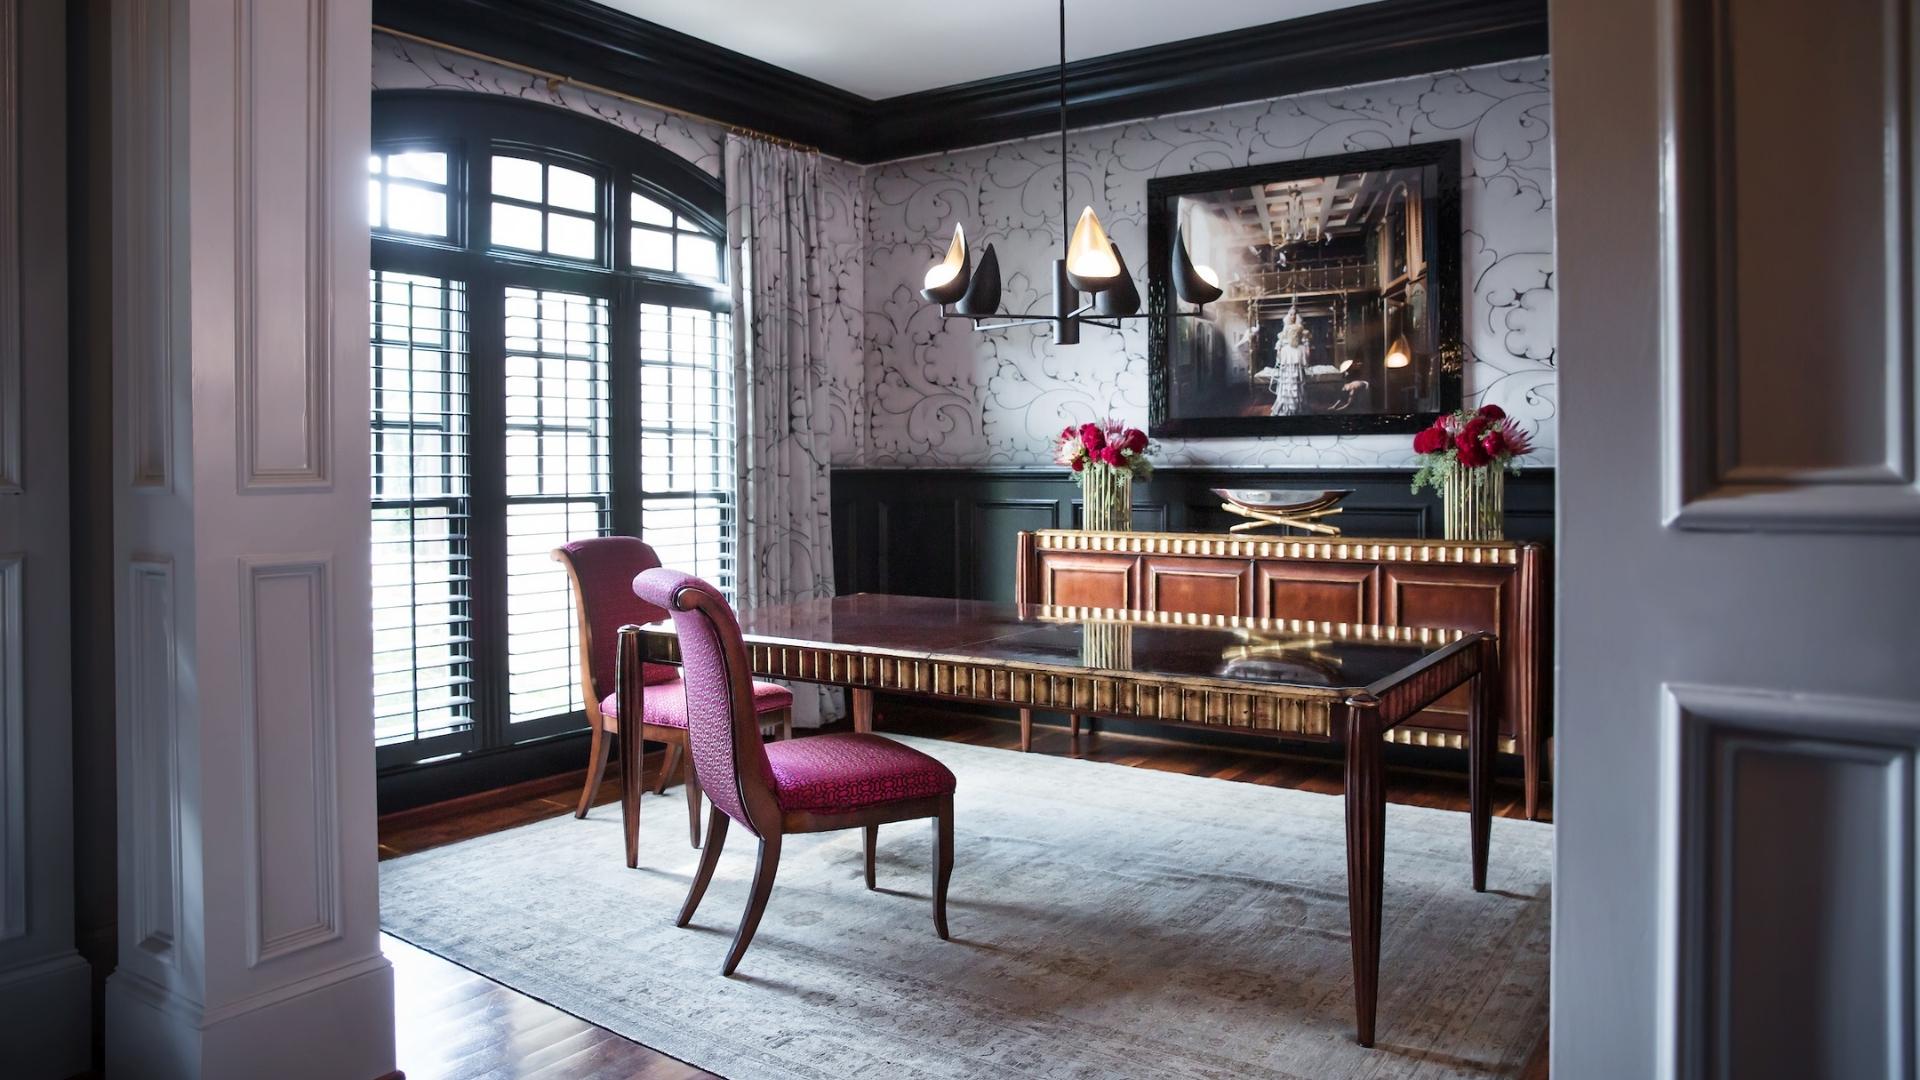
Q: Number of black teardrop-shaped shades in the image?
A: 5